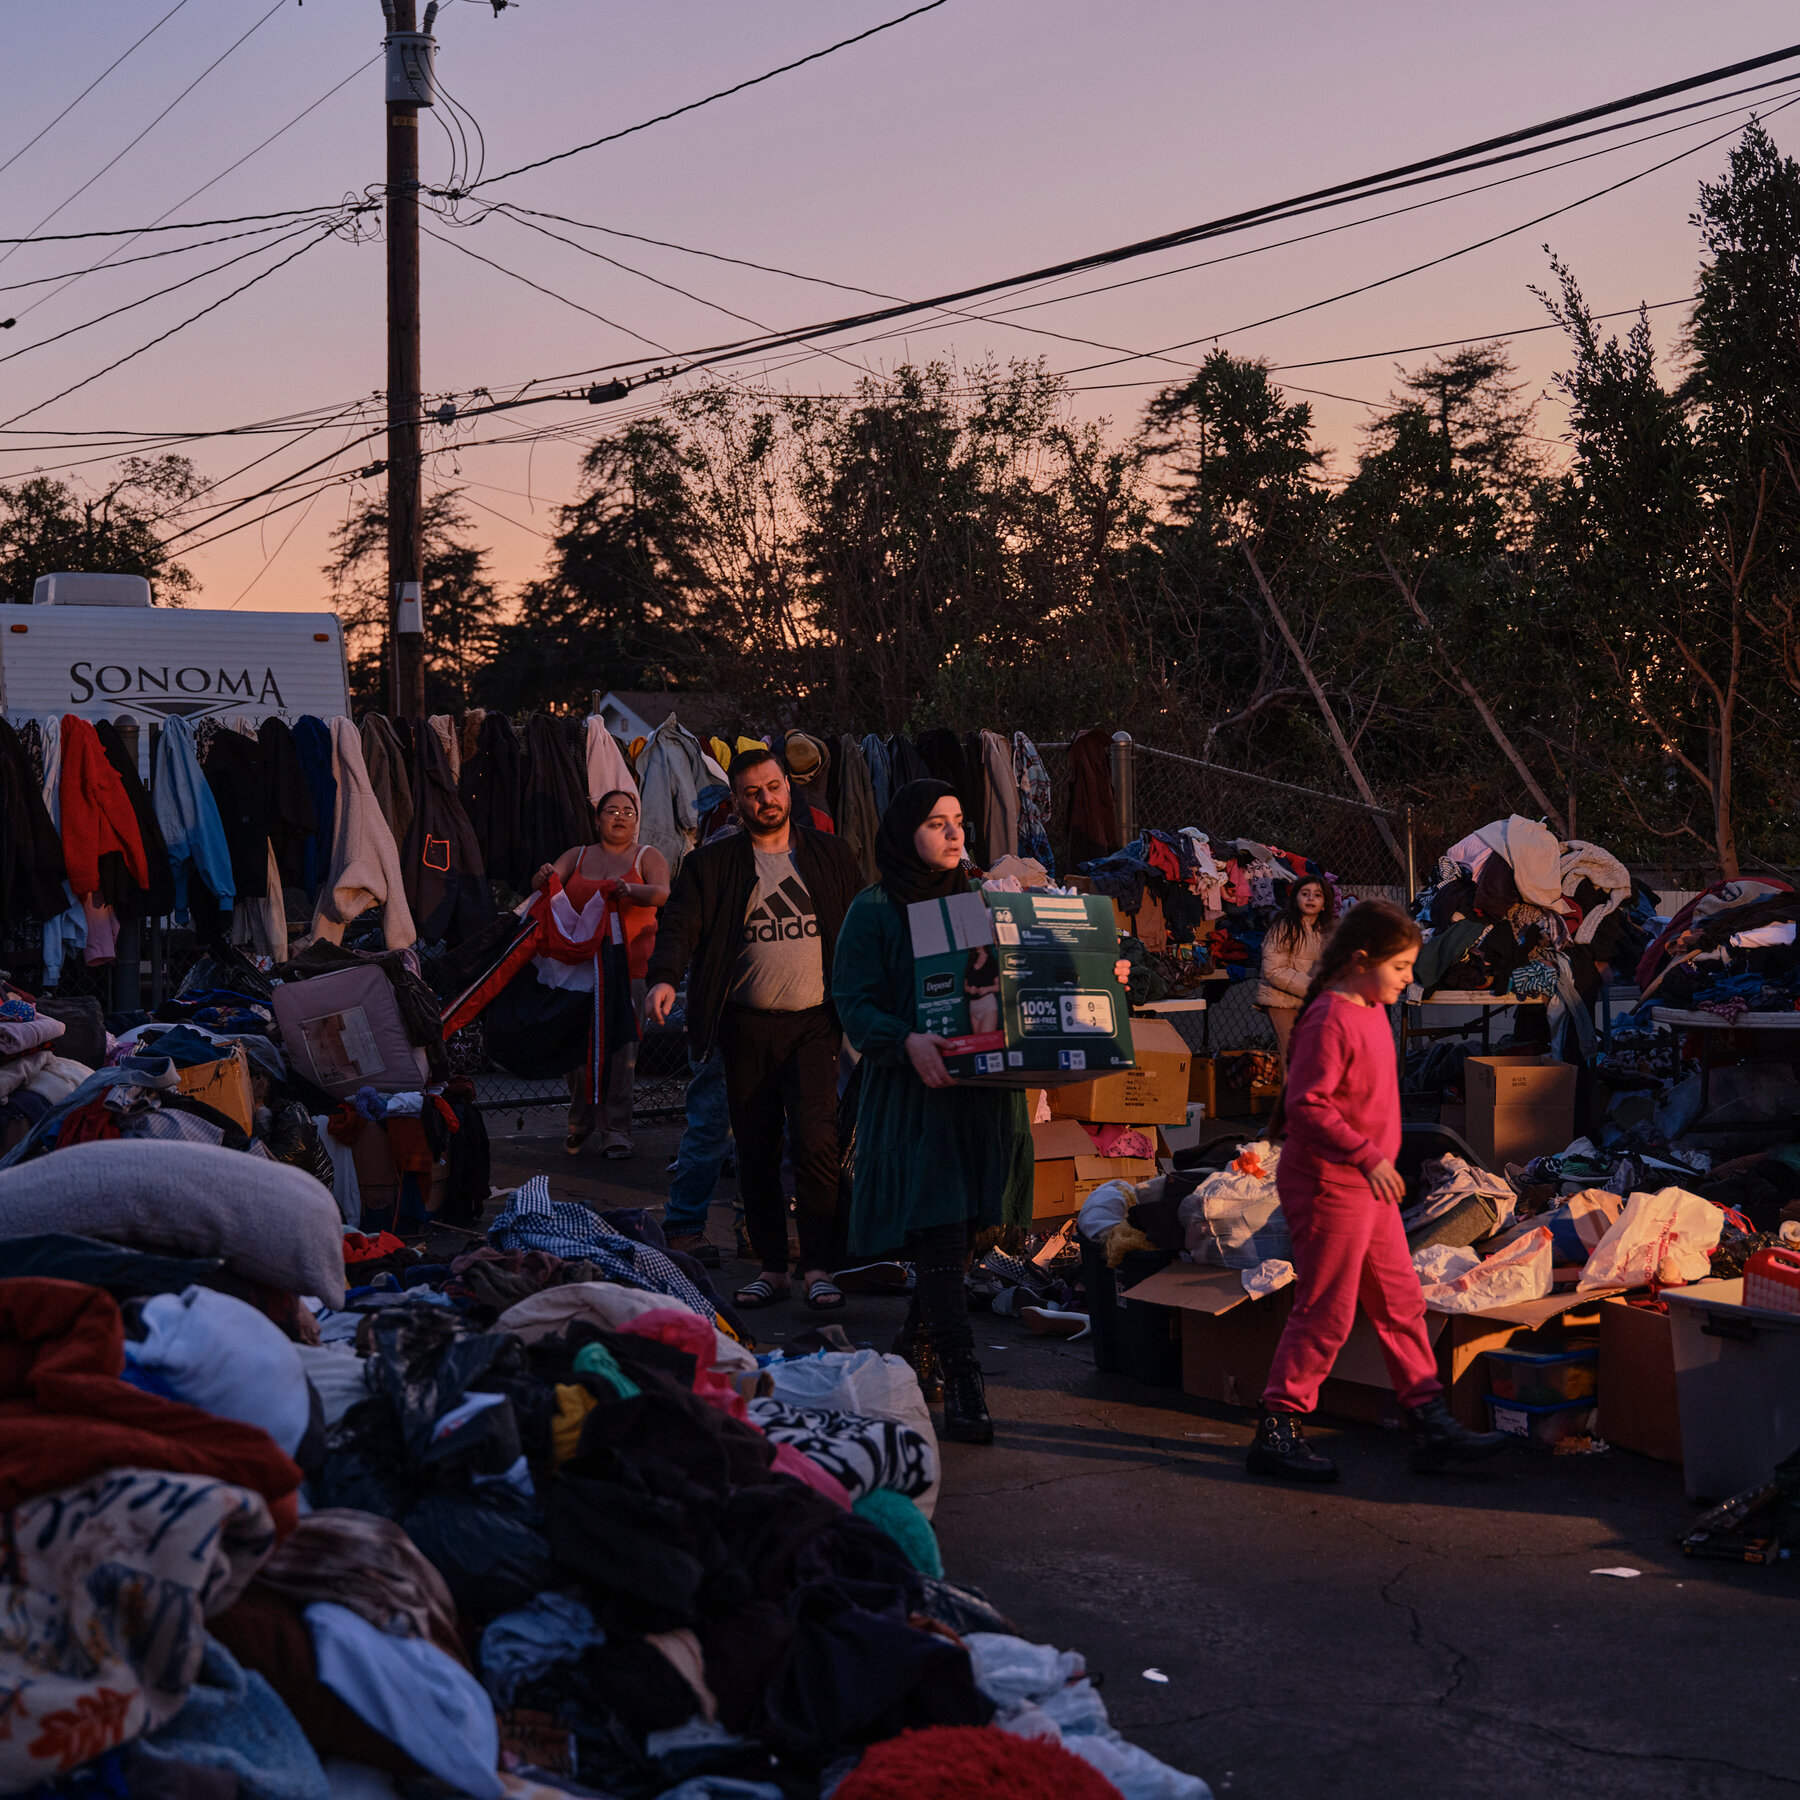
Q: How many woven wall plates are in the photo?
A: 0